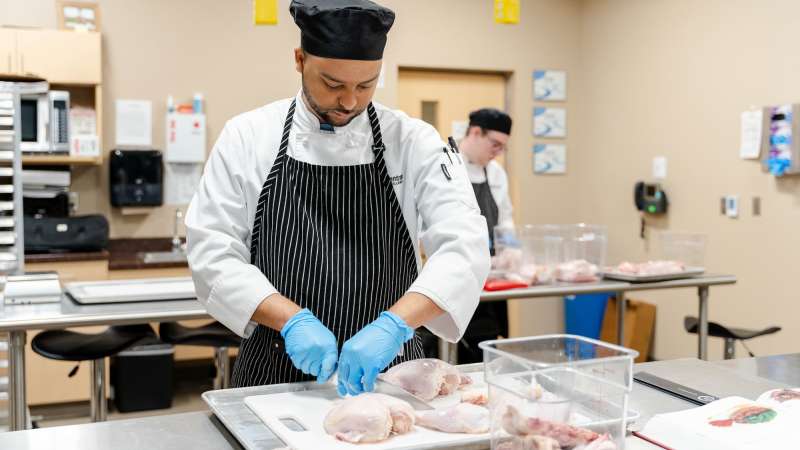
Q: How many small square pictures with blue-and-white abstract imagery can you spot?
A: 3